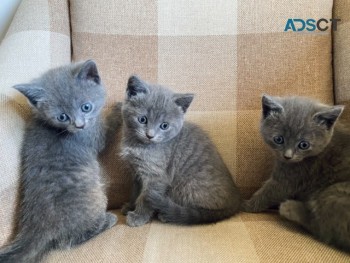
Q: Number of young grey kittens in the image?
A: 3